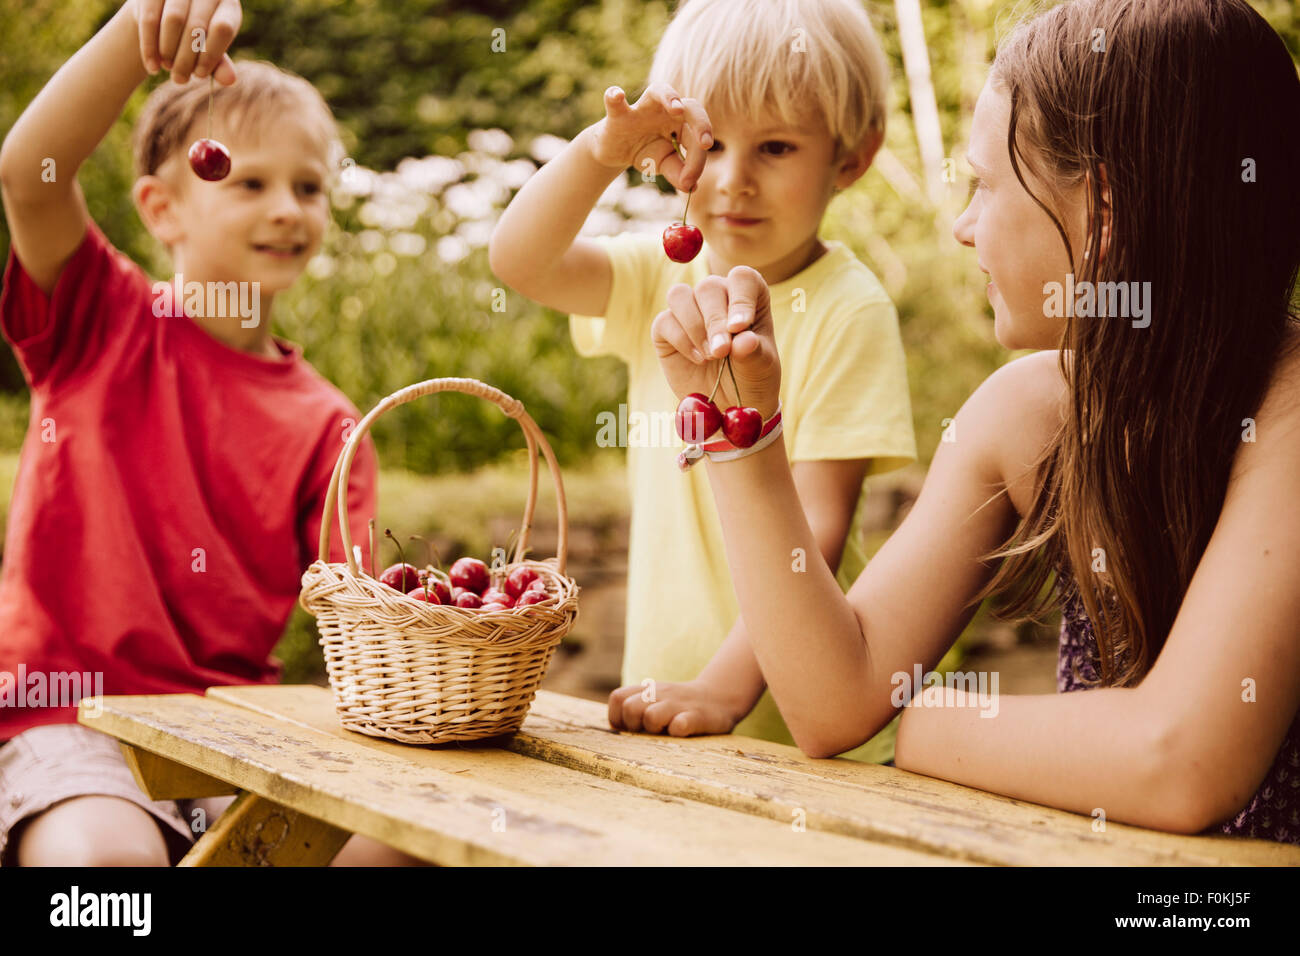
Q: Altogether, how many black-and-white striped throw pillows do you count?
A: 0